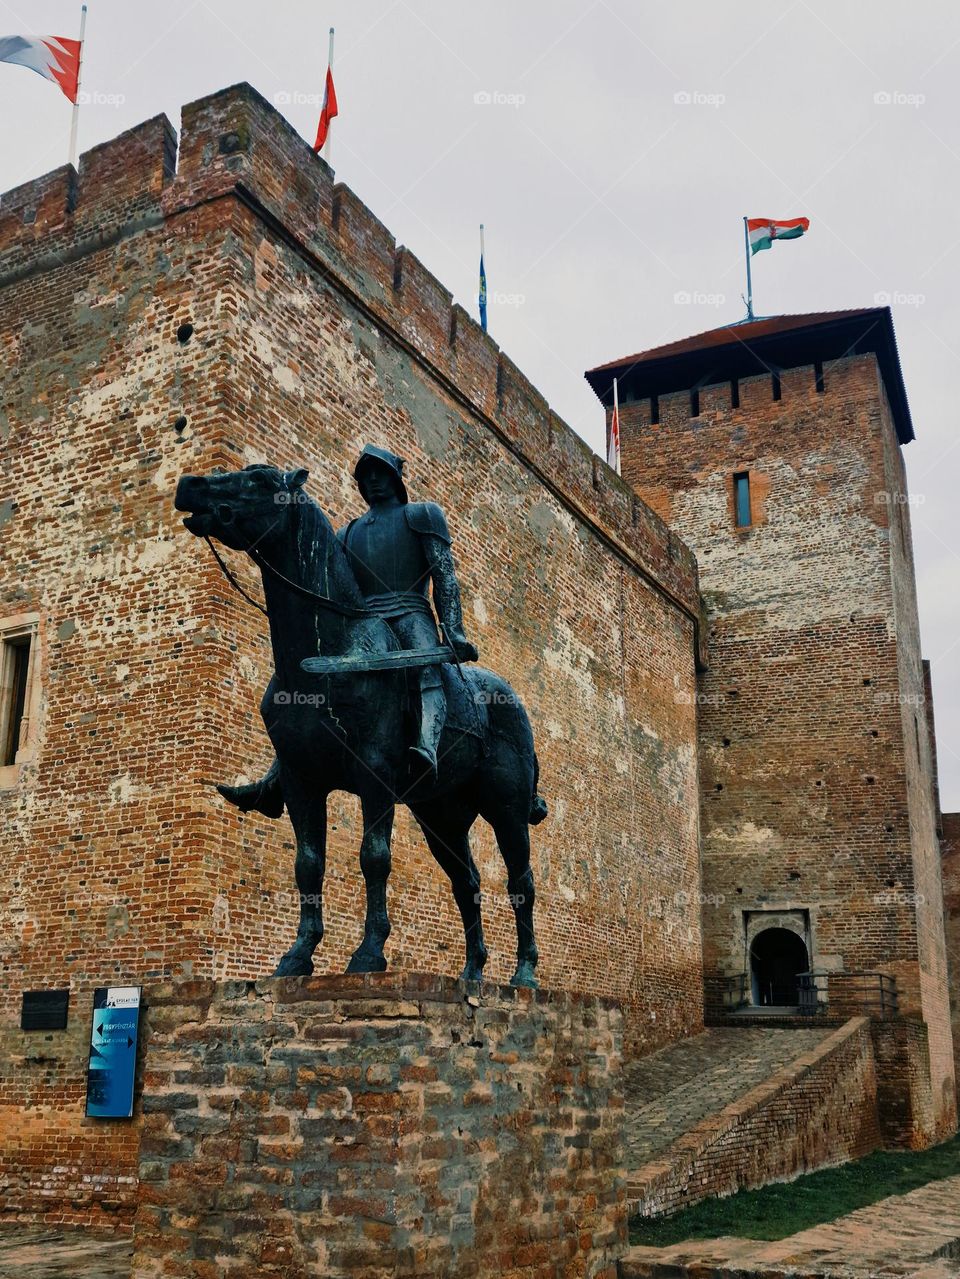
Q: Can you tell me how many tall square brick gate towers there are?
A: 1